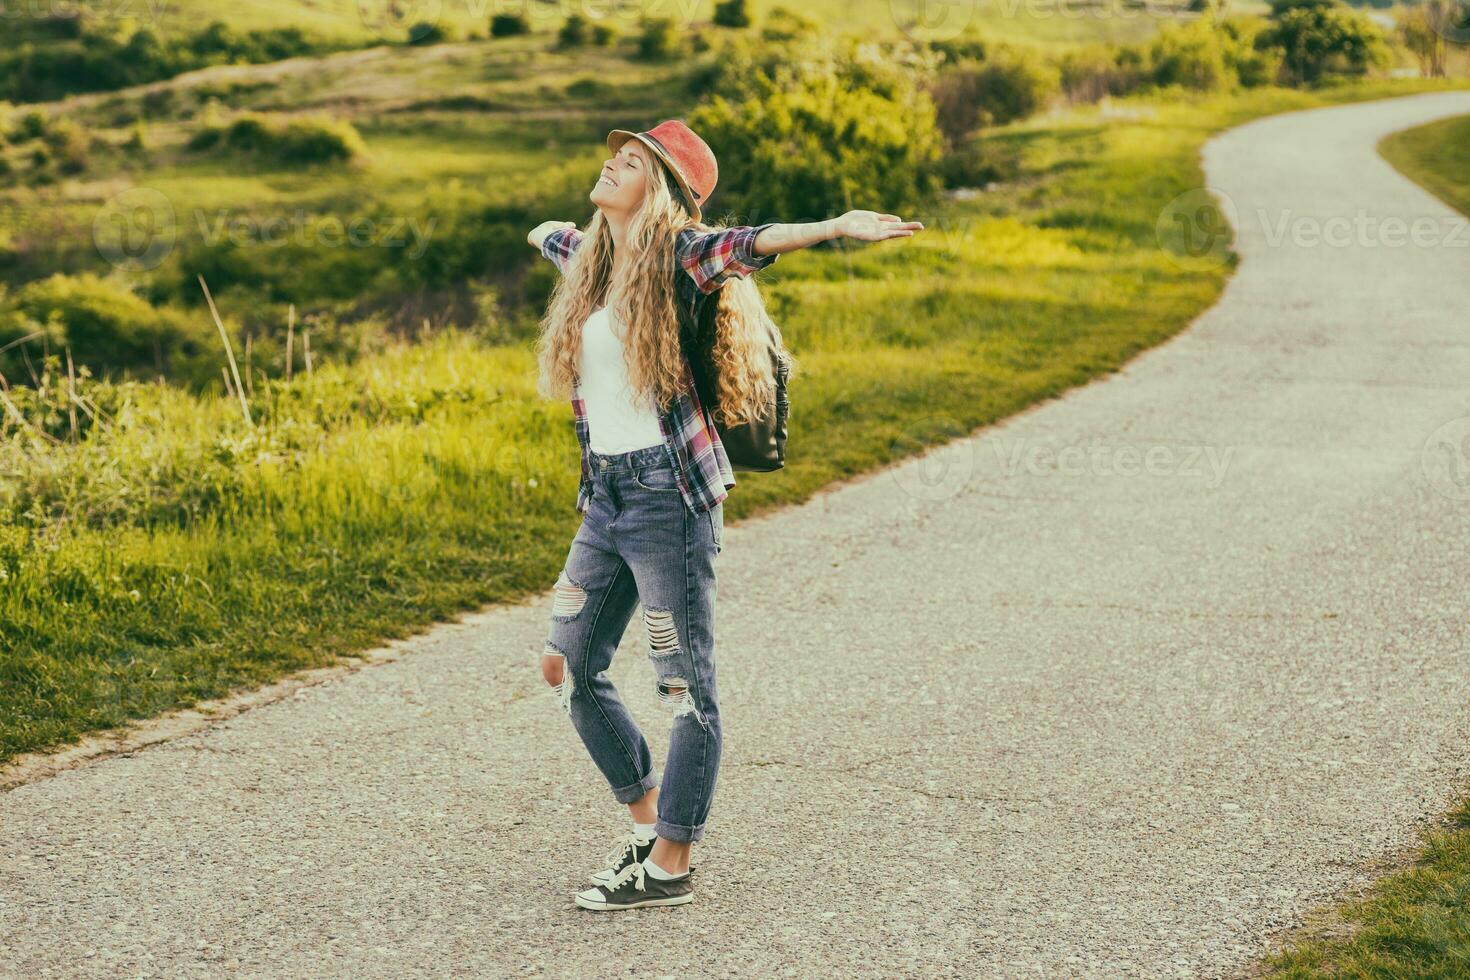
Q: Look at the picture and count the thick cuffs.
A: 2